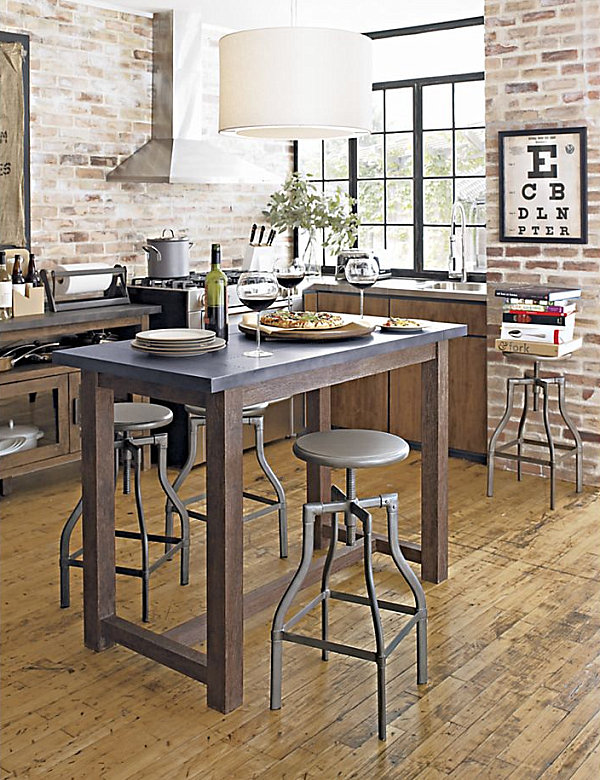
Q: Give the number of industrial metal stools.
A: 4